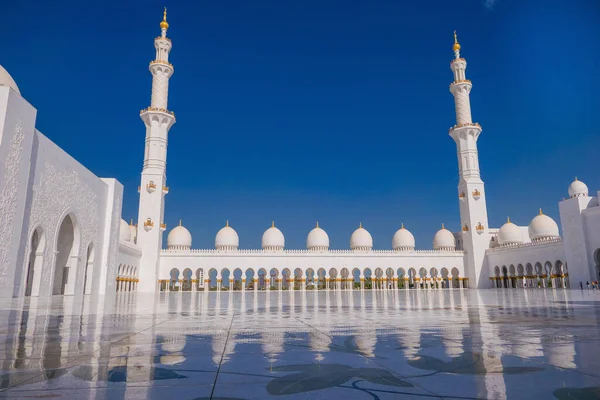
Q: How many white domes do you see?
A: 13